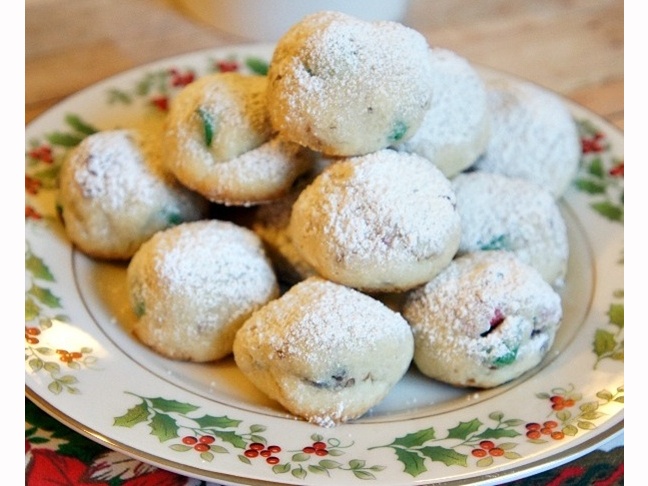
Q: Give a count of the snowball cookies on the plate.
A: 11